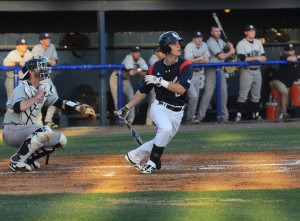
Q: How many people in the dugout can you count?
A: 8